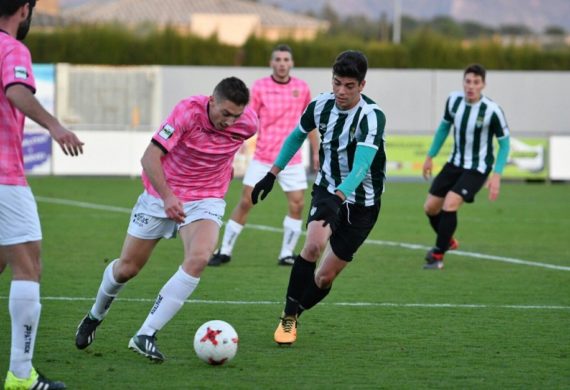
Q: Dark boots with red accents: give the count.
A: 2